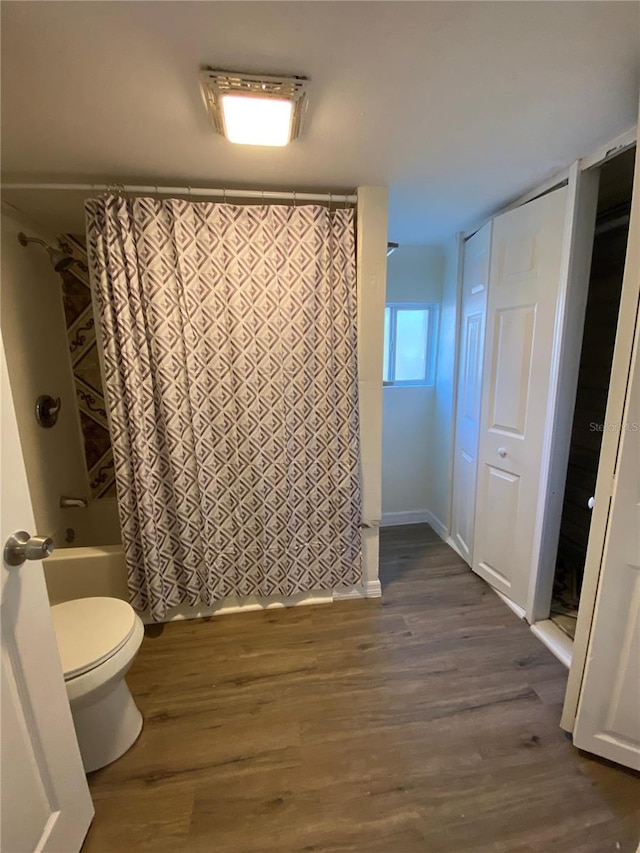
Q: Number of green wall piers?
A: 0